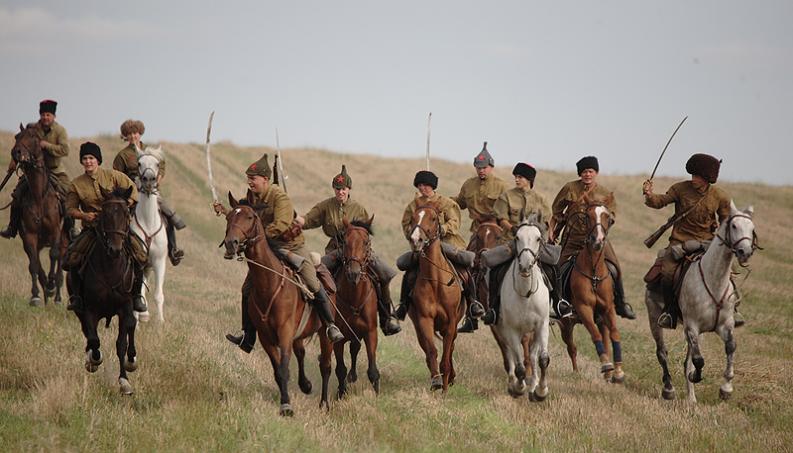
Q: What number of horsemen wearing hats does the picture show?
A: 10